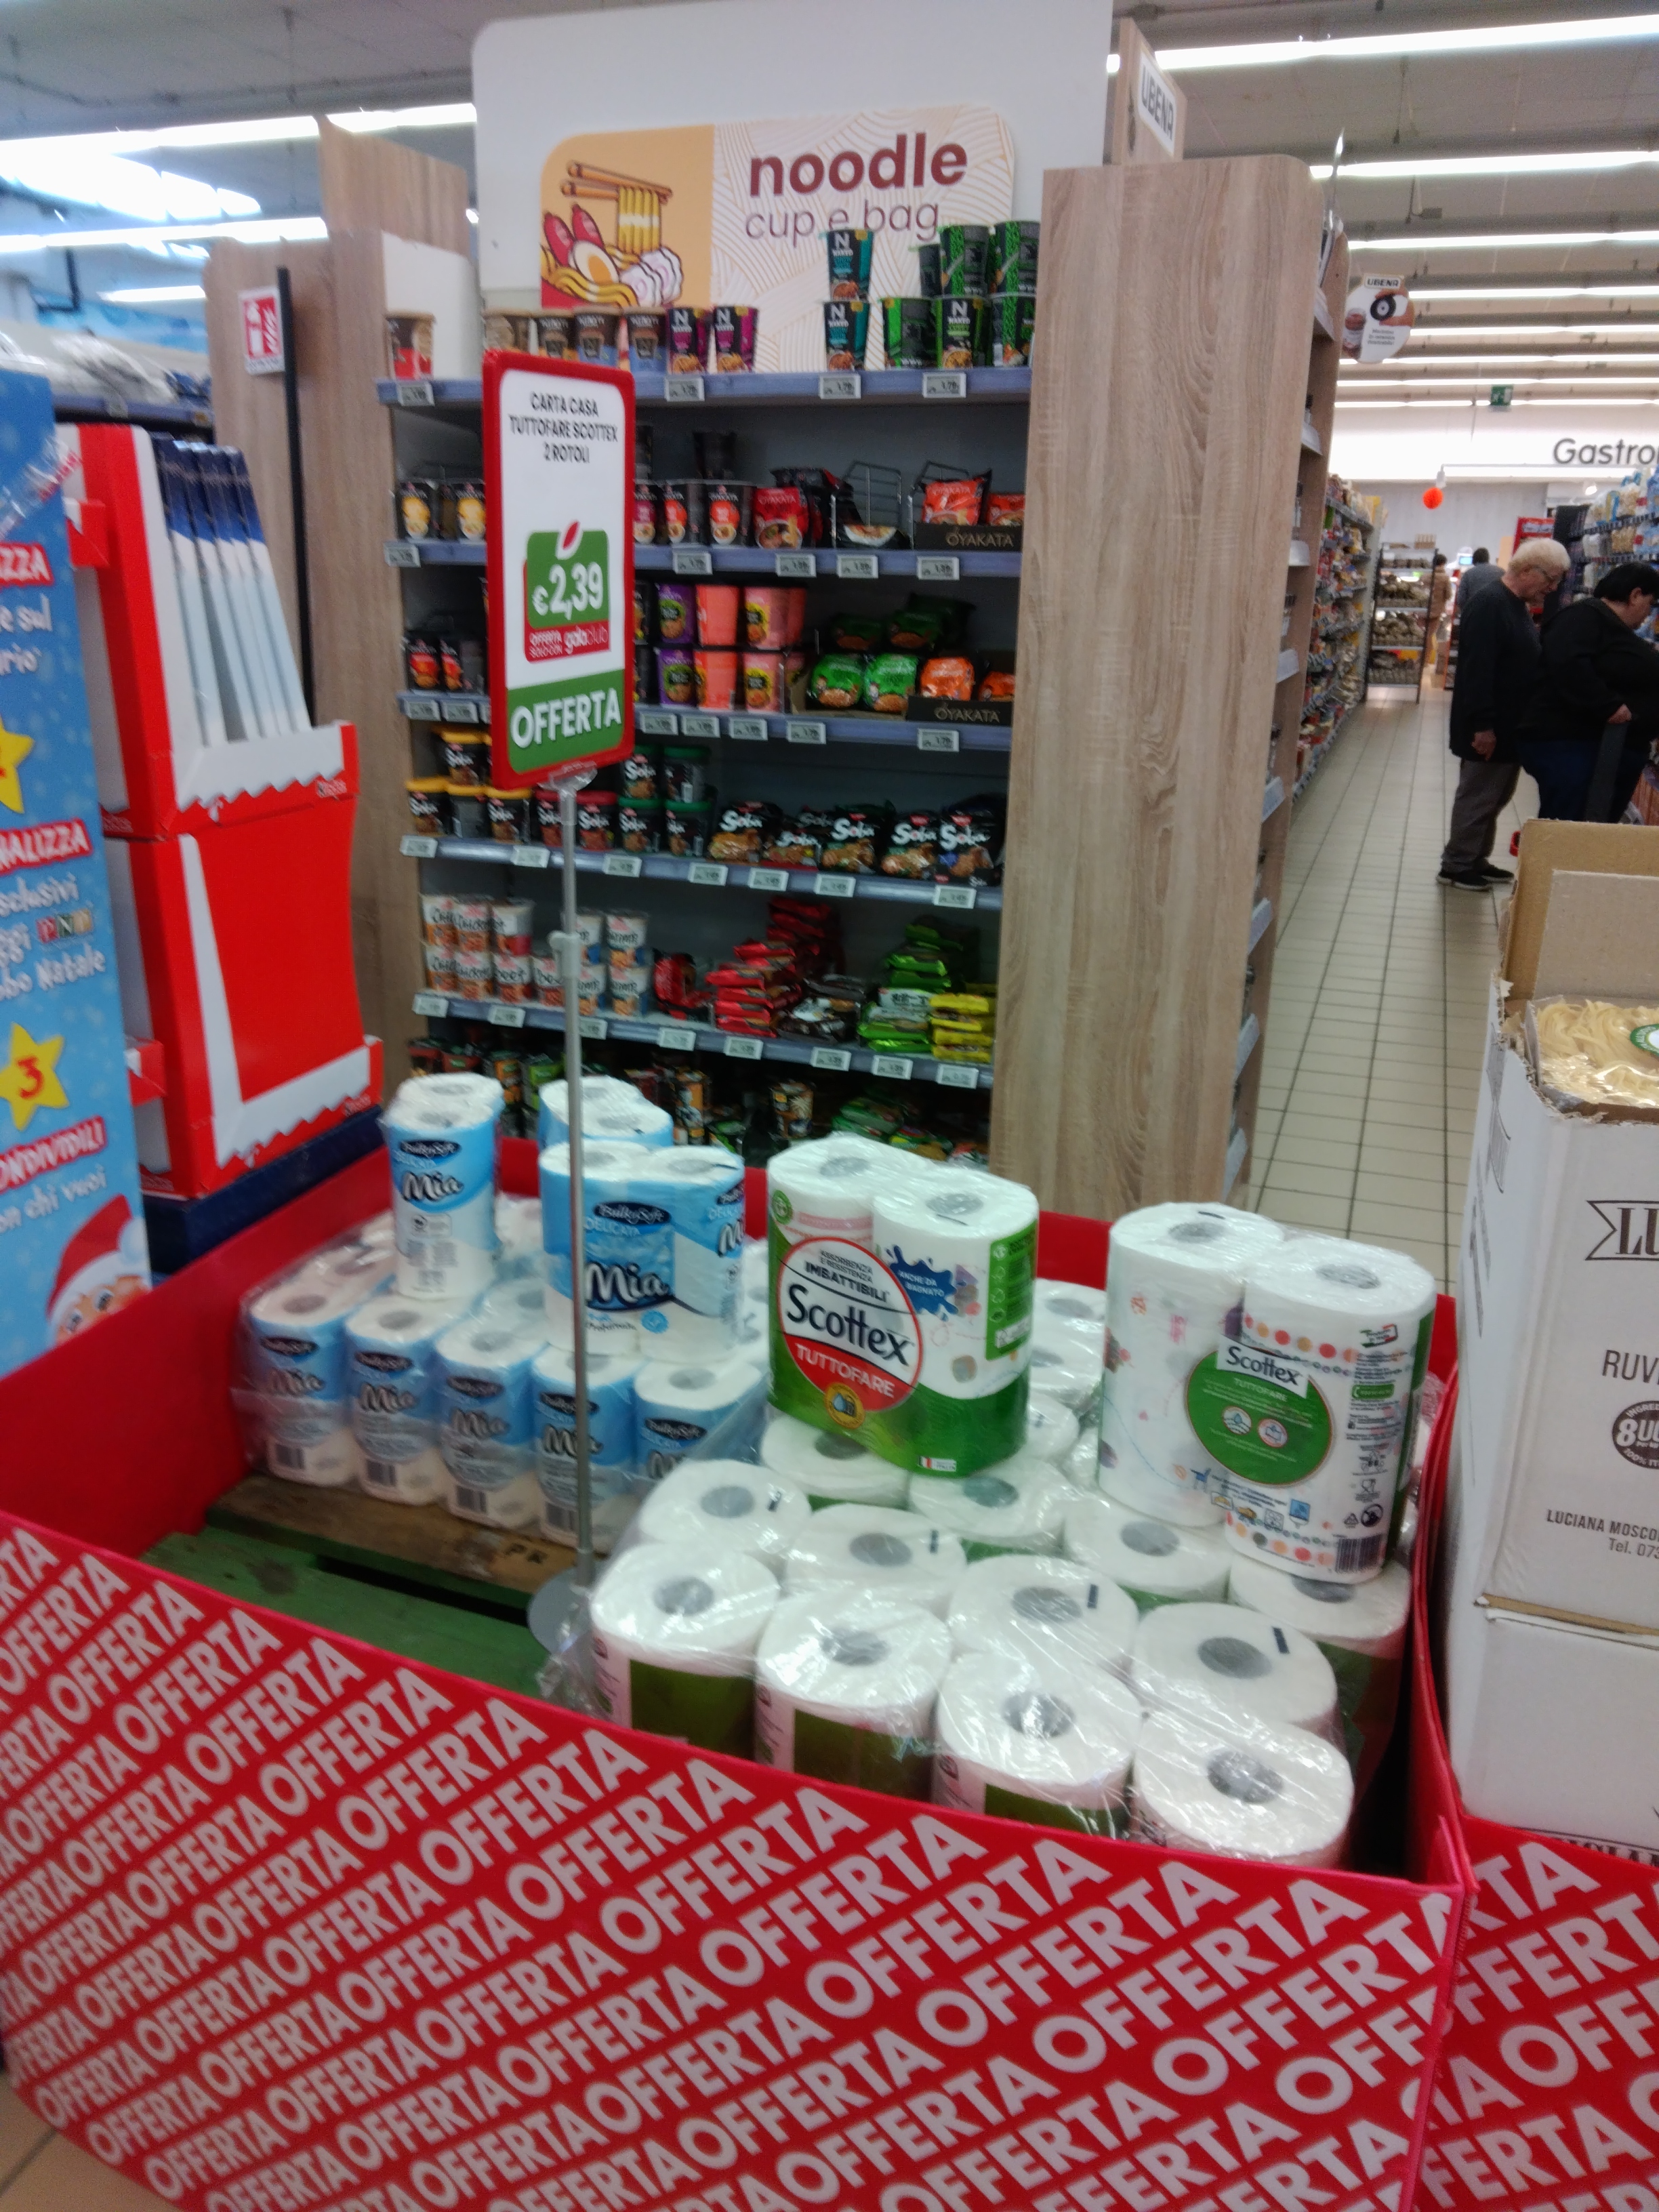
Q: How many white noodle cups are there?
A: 11